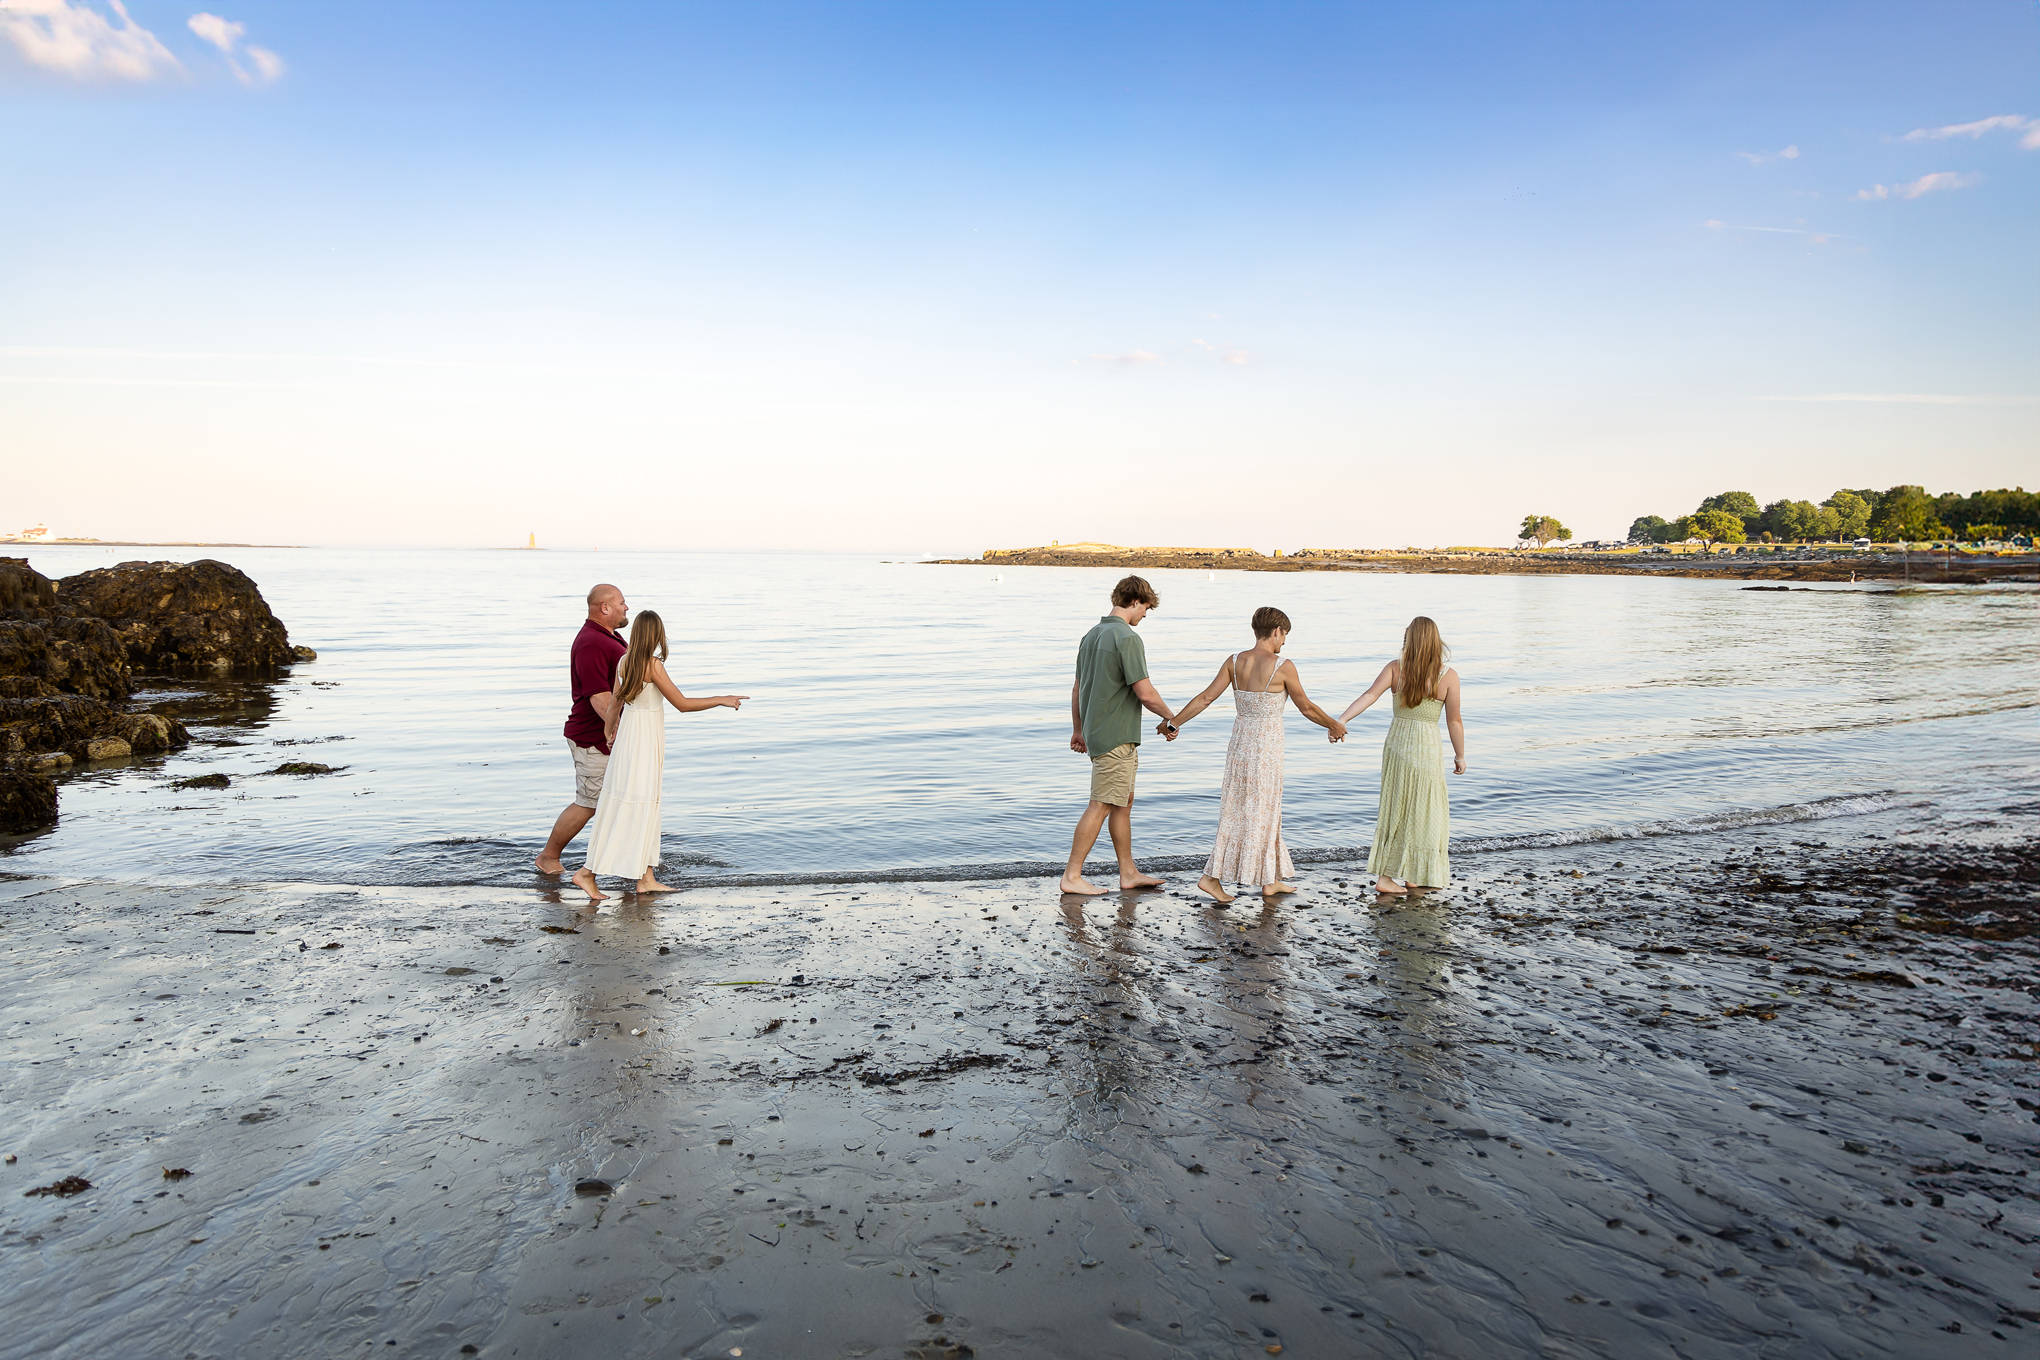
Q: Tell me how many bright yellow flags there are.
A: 0